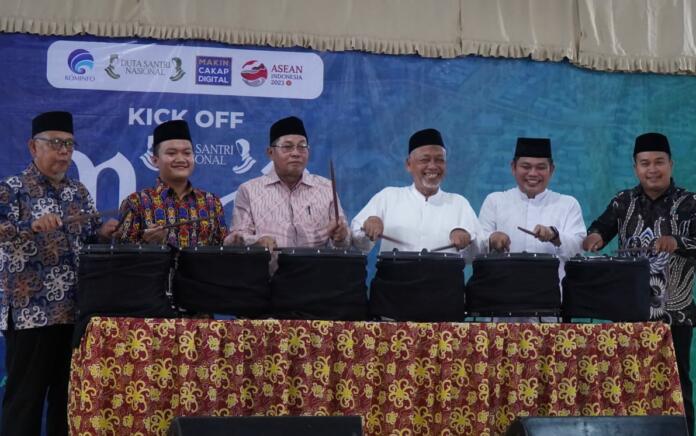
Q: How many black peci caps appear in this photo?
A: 6